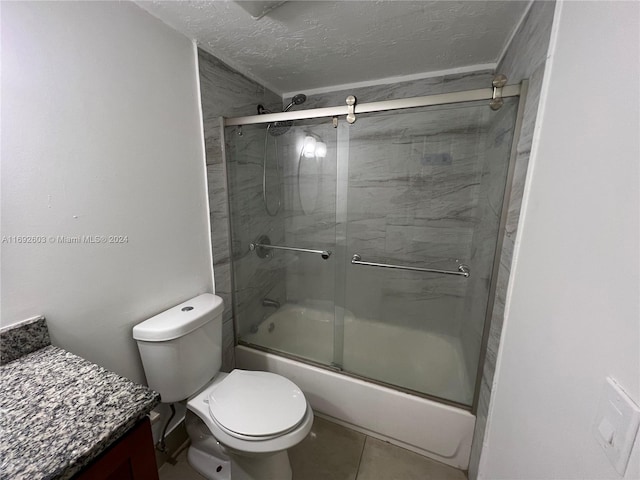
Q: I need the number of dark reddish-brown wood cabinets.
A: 1